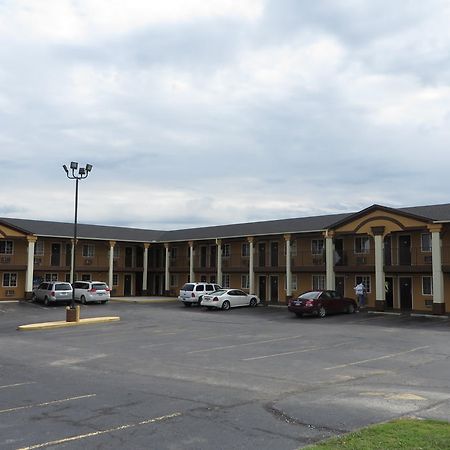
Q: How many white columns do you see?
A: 12